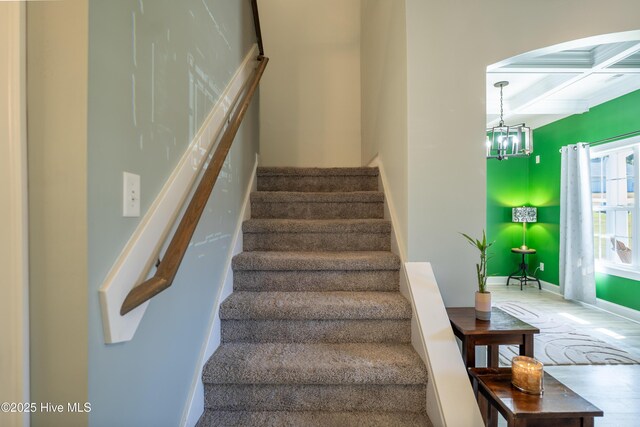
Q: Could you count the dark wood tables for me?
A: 2